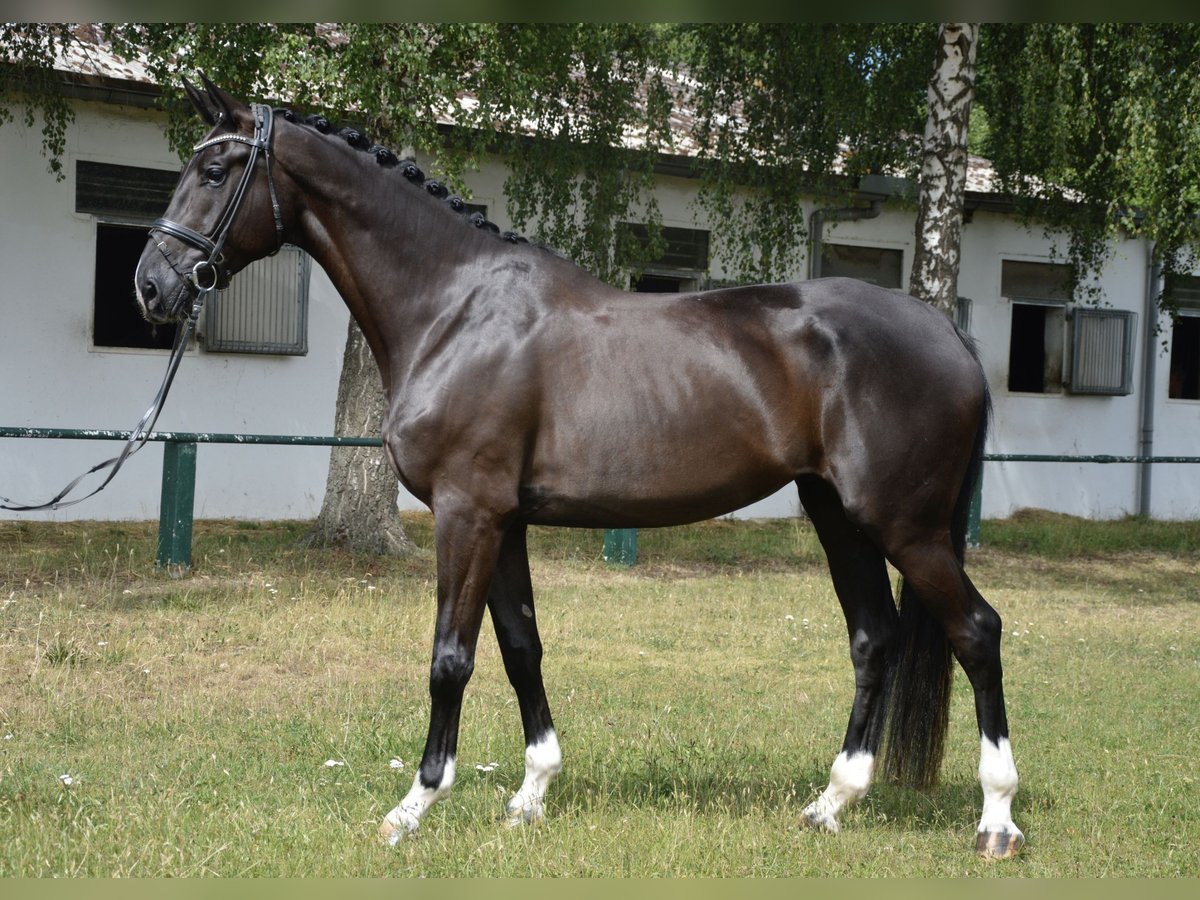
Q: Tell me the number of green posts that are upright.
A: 3